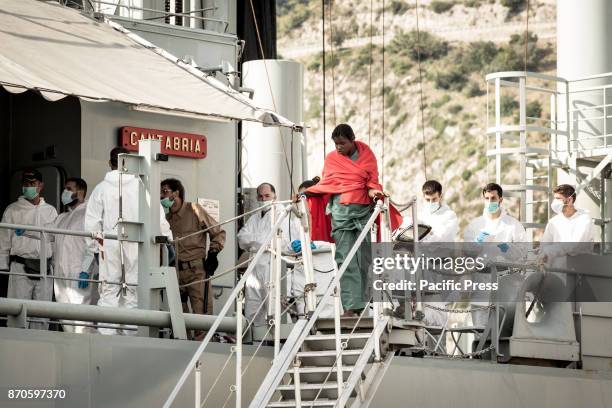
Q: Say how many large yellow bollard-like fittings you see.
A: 0